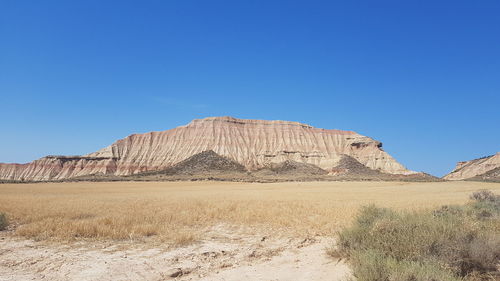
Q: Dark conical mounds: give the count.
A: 3